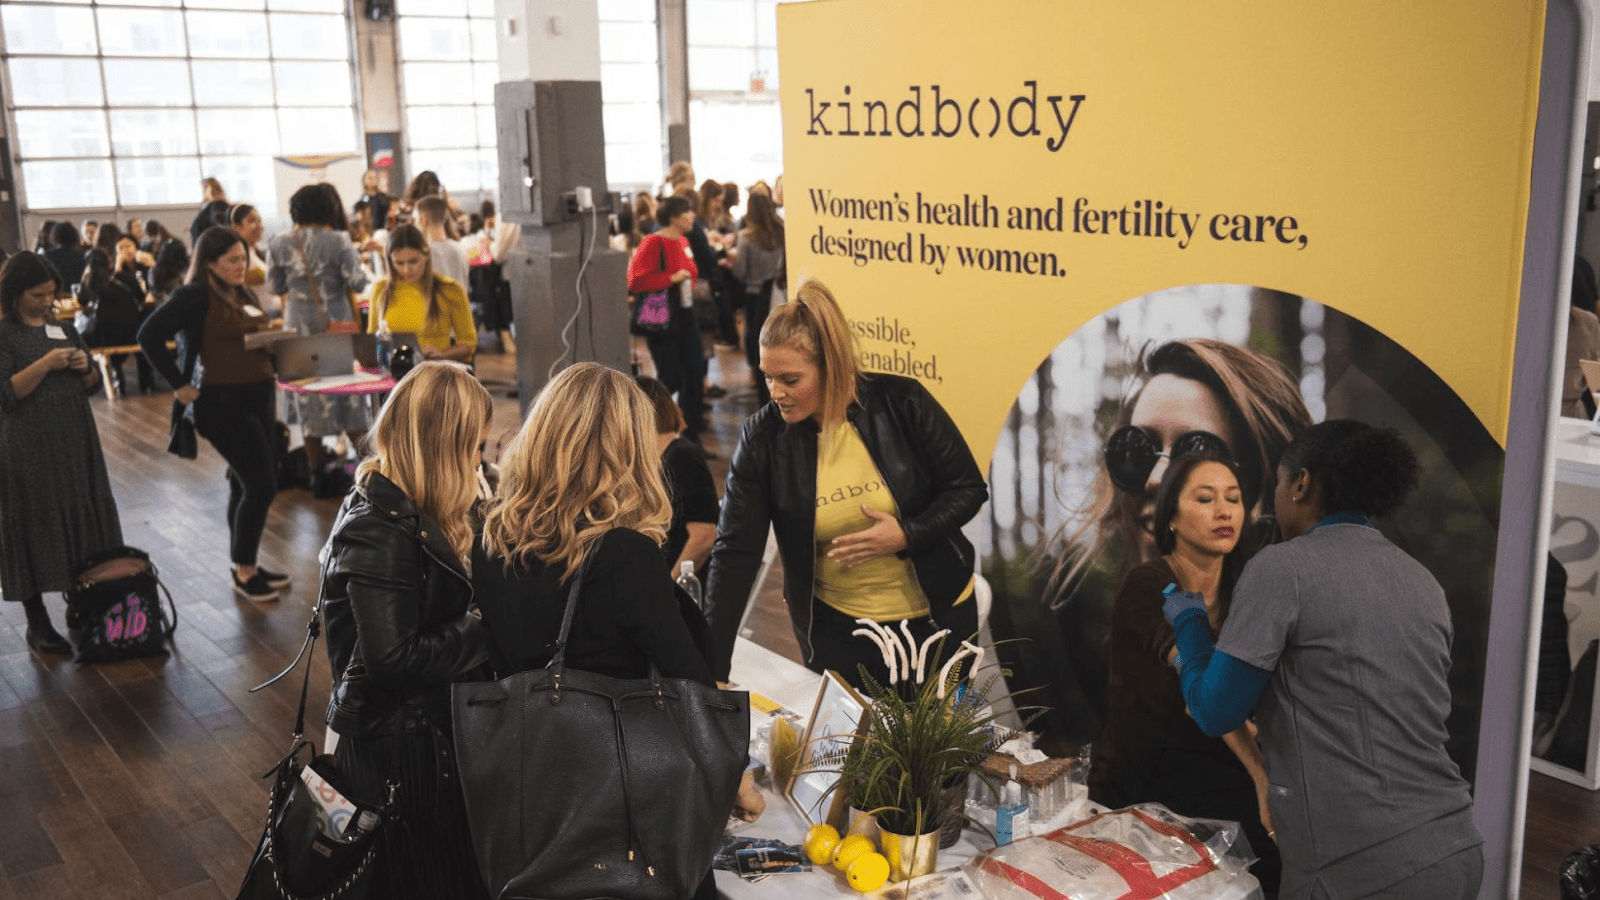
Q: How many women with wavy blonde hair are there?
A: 2